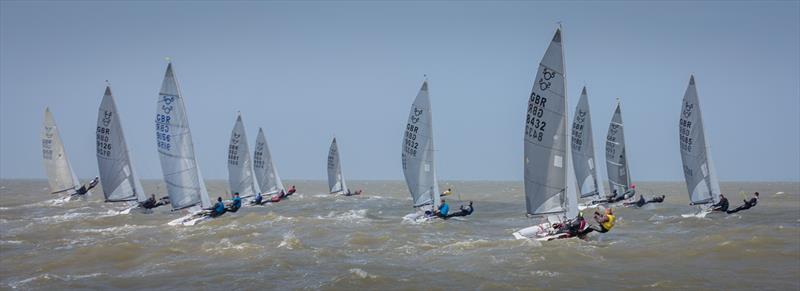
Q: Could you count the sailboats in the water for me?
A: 11